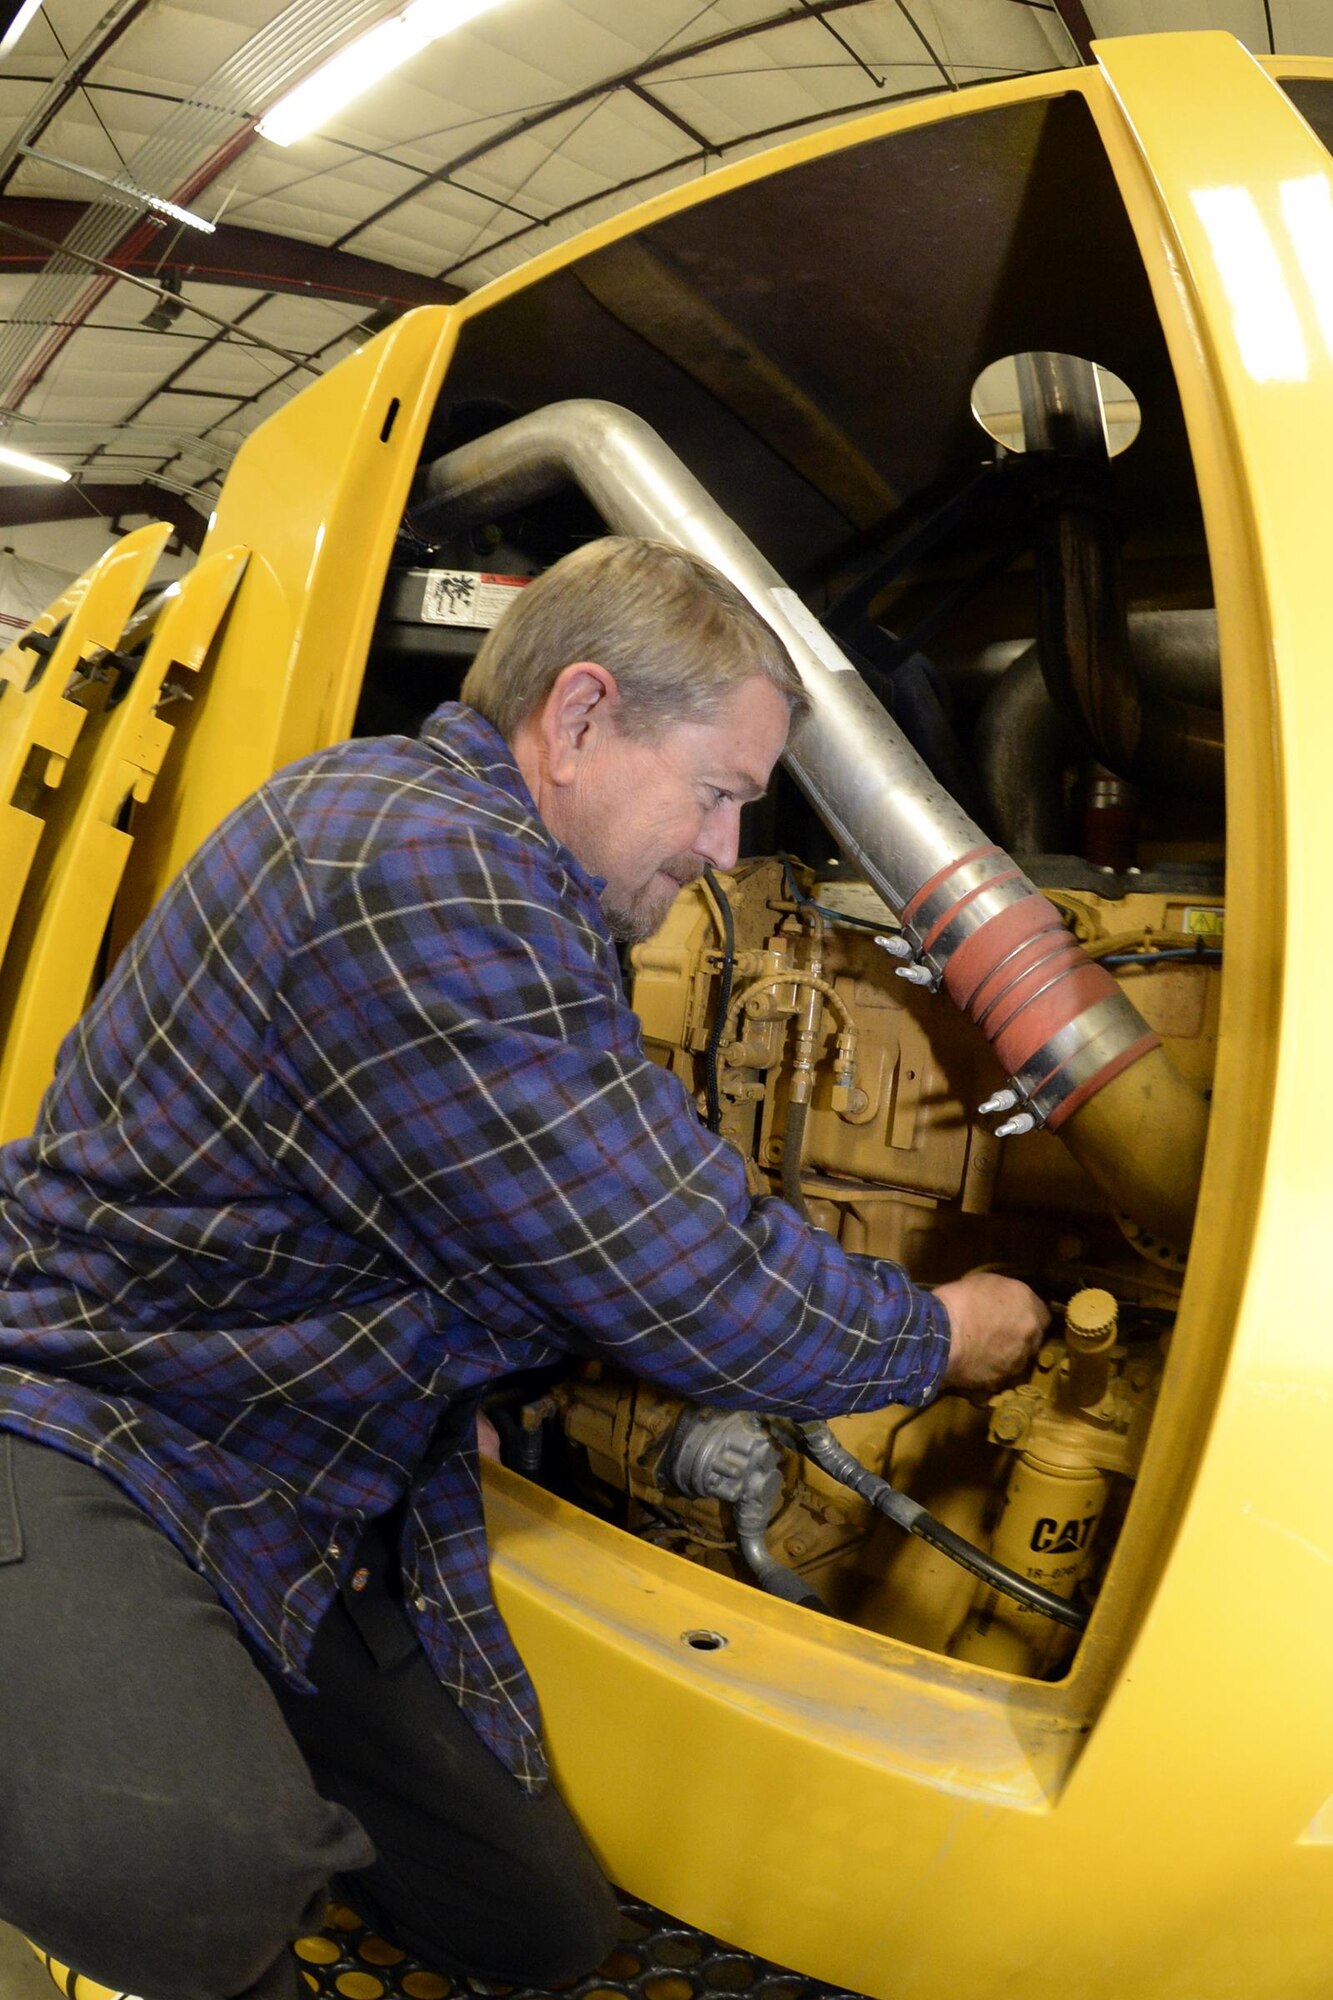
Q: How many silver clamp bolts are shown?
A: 4